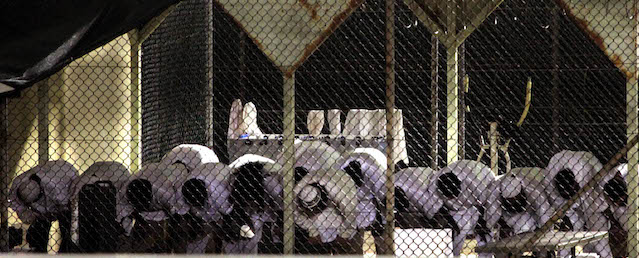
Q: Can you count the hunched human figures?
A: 14